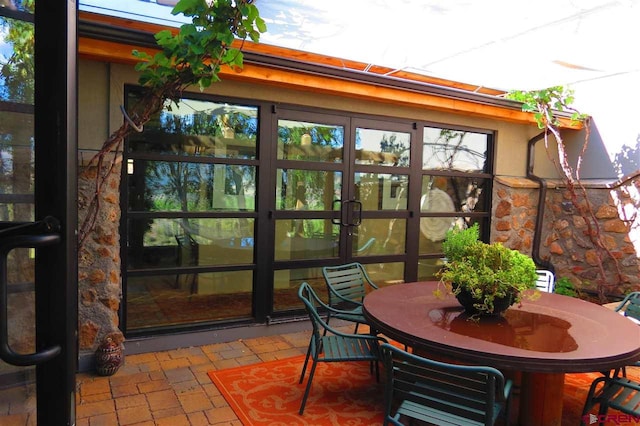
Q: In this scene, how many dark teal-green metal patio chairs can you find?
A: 5